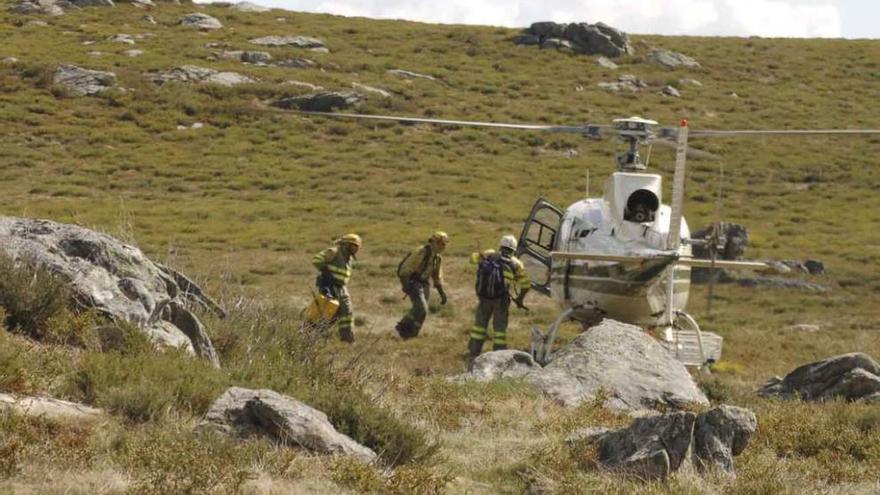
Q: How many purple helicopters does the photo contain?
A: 0